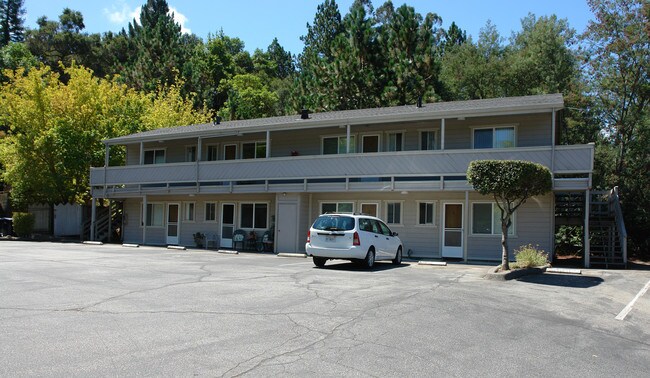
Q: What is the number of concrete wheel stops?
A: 7